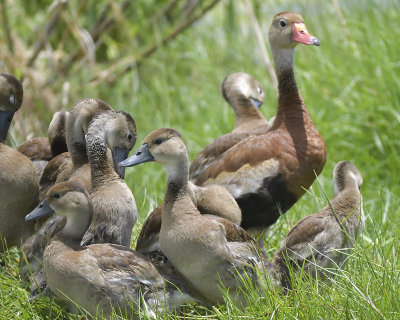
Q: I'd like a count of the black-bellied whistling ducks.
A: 10